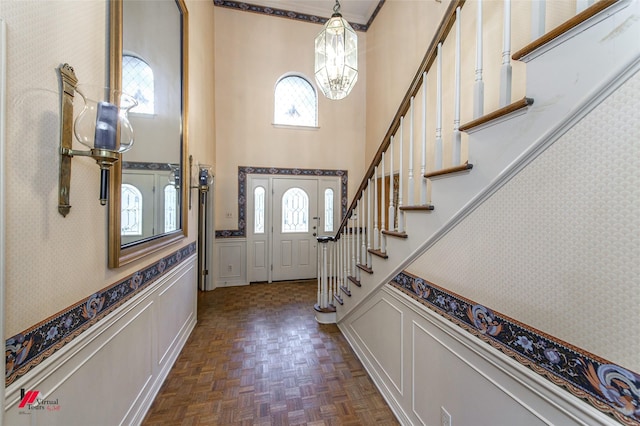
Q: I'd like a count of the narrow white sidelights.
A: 2